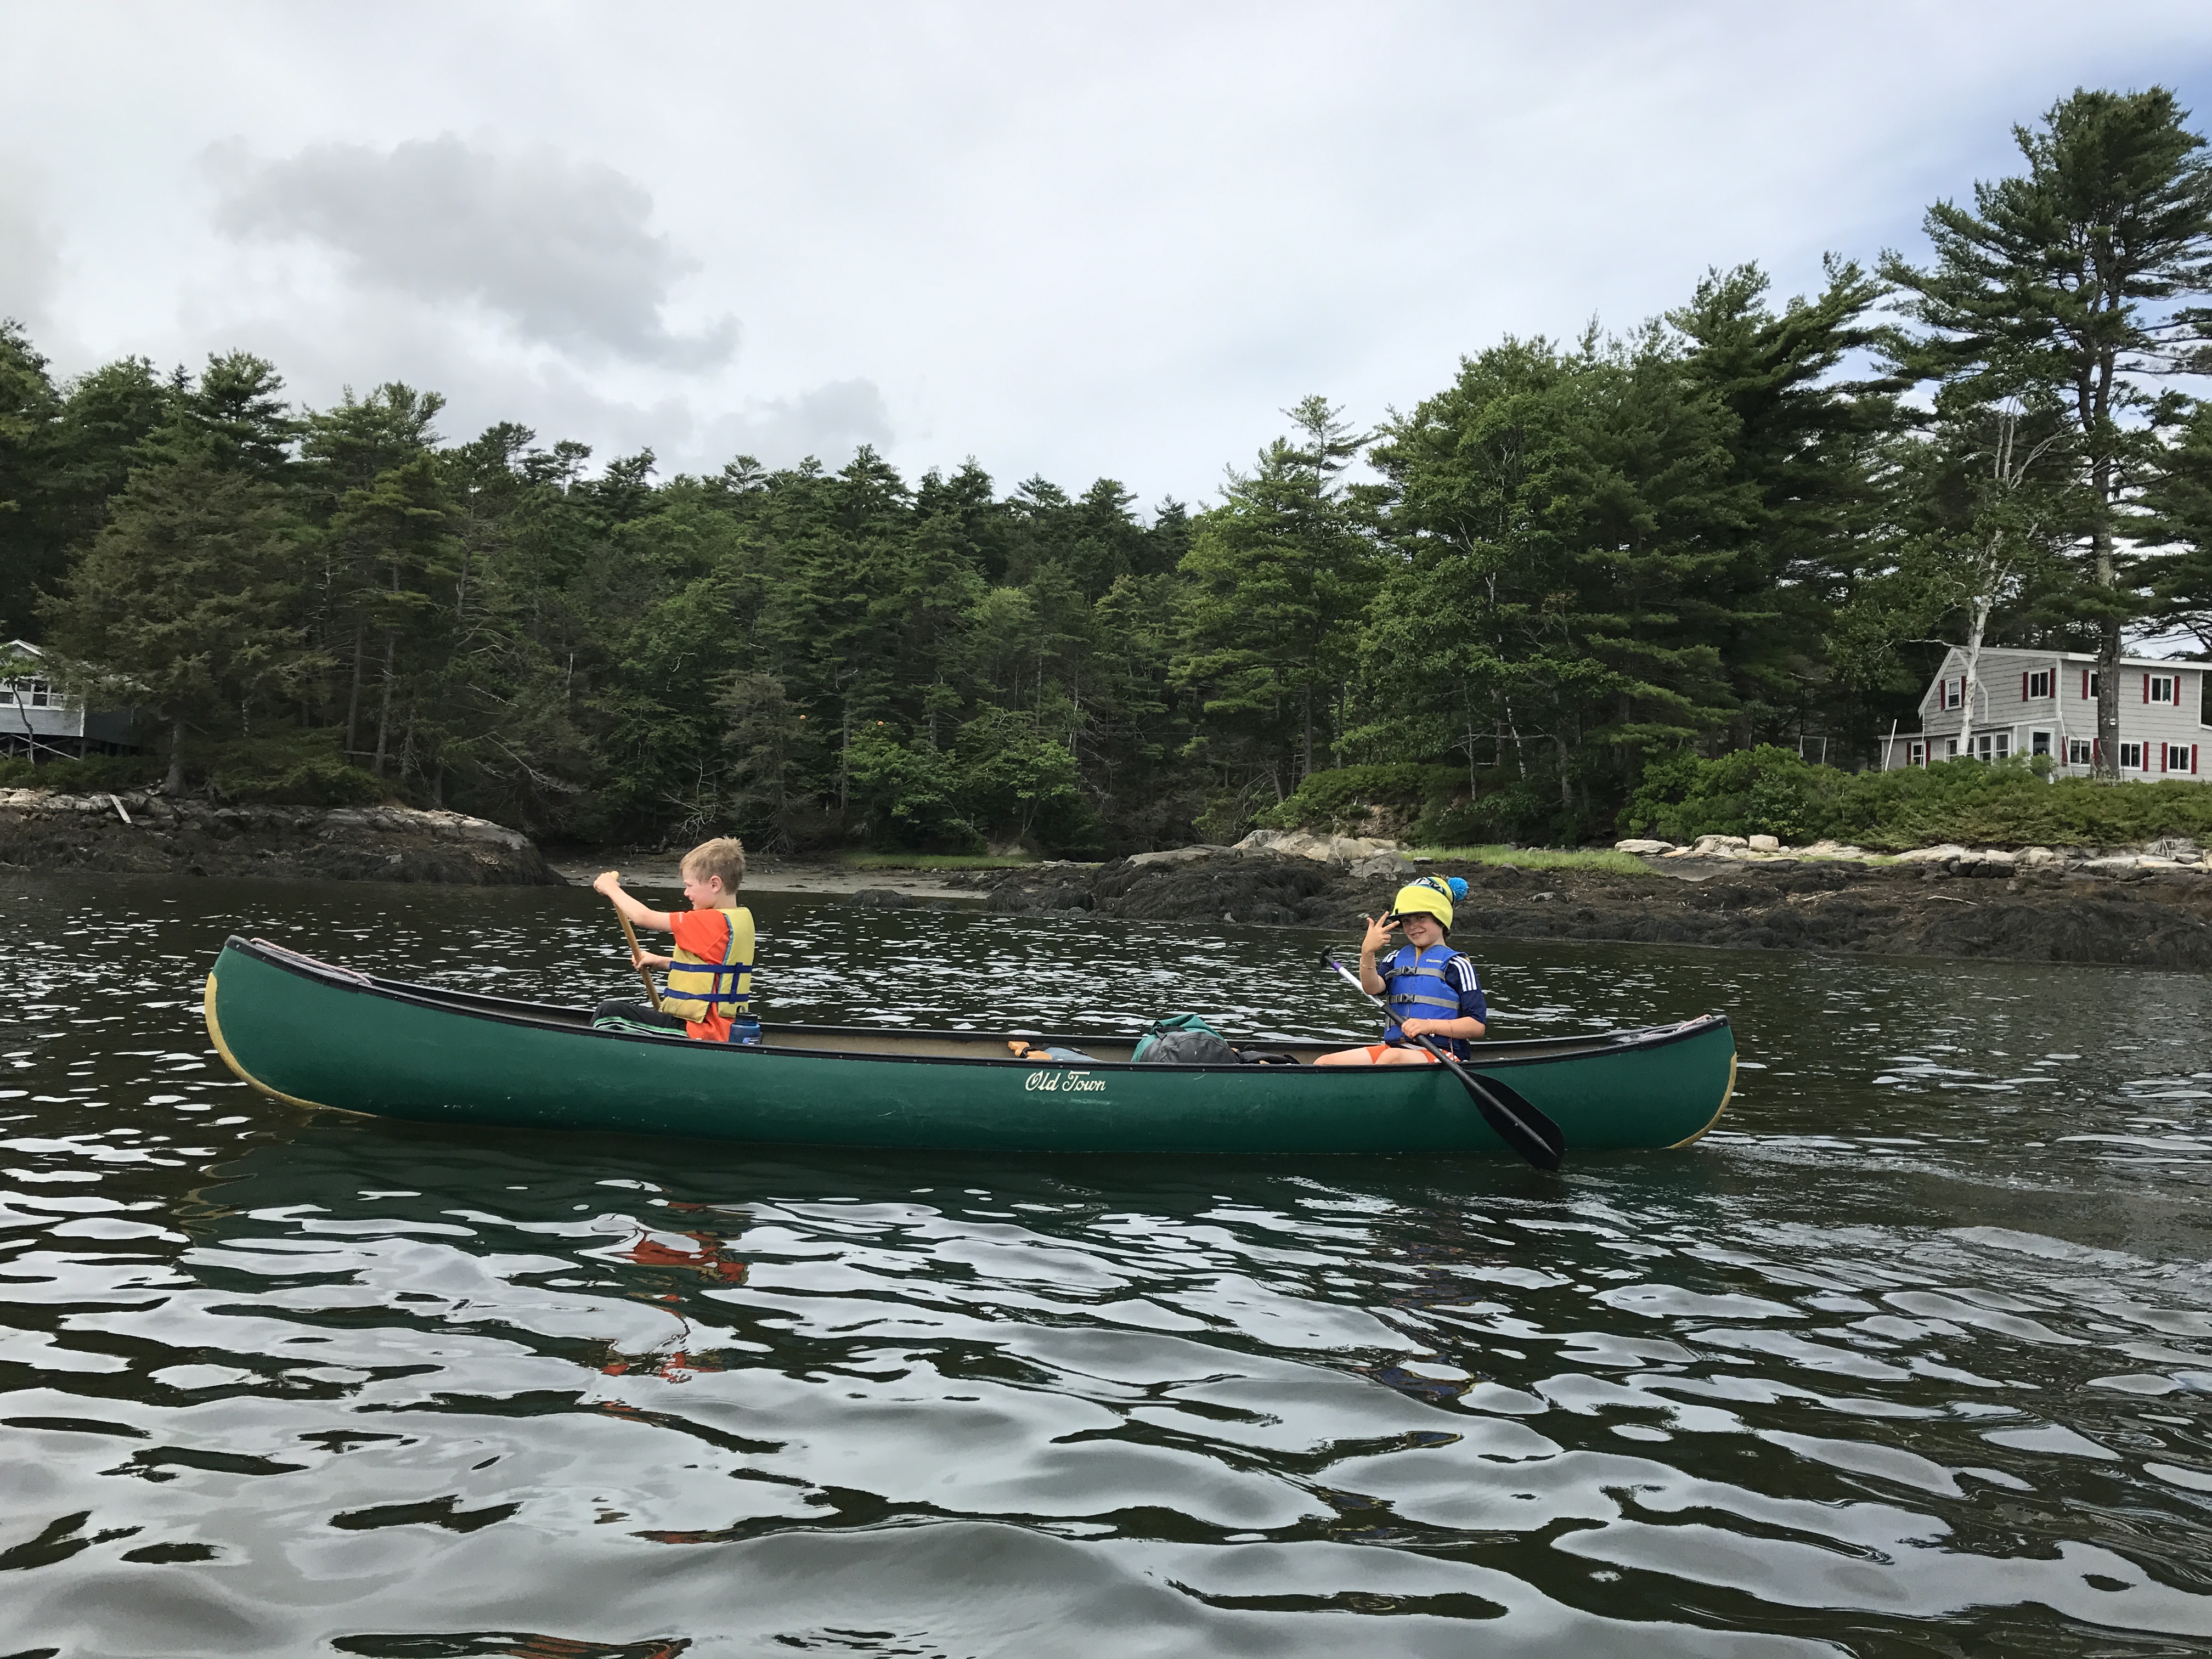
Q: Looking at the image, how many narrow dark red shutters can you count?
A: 14